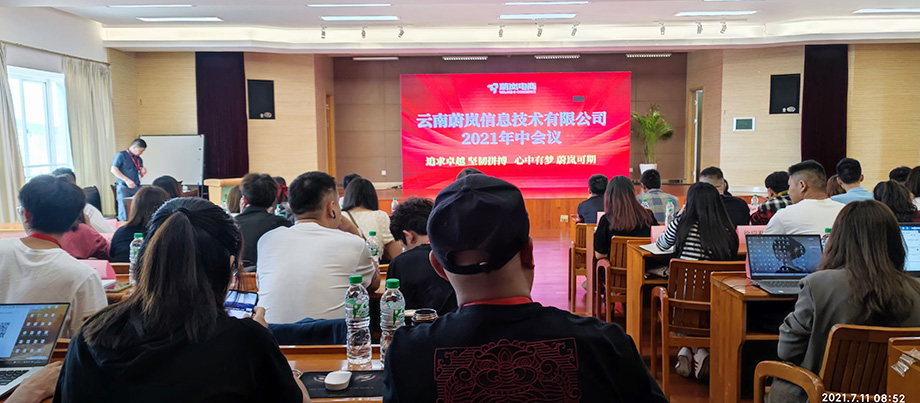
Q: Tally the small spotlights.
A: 9